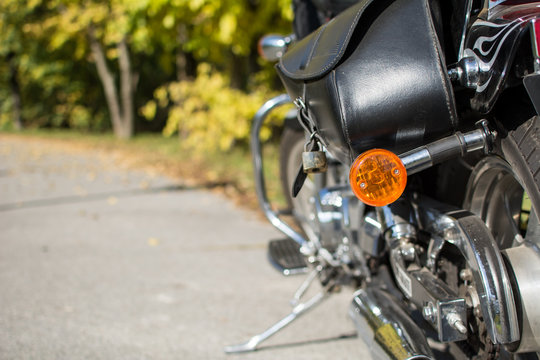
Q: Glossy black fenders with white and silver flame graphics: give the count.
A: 1